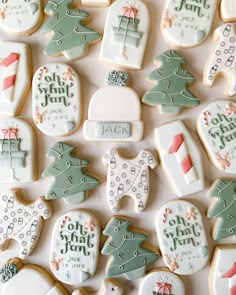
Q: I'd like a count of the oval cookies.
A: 6